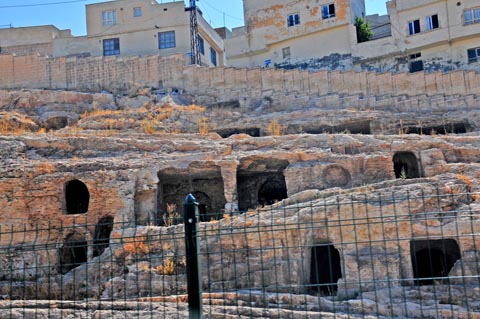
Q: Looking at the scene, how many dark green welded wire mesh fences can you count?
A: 1